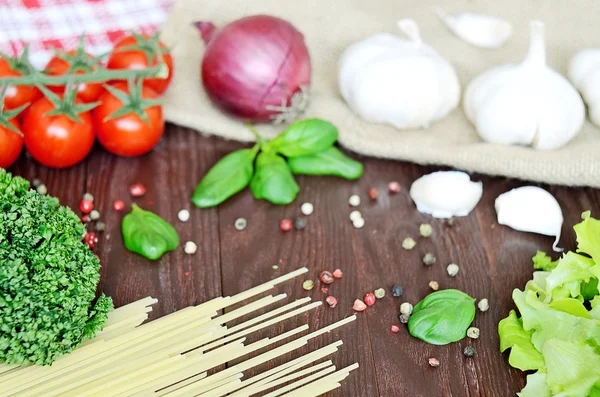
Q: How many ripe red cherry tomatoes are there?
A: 6